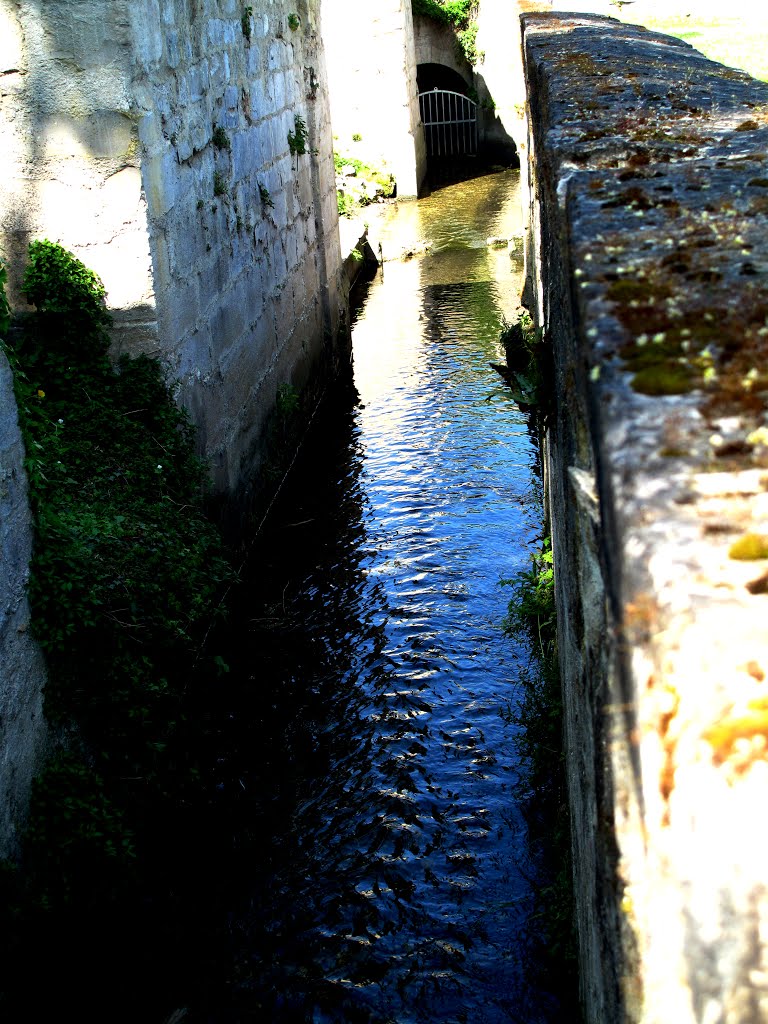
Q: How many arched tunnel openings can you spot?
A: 1